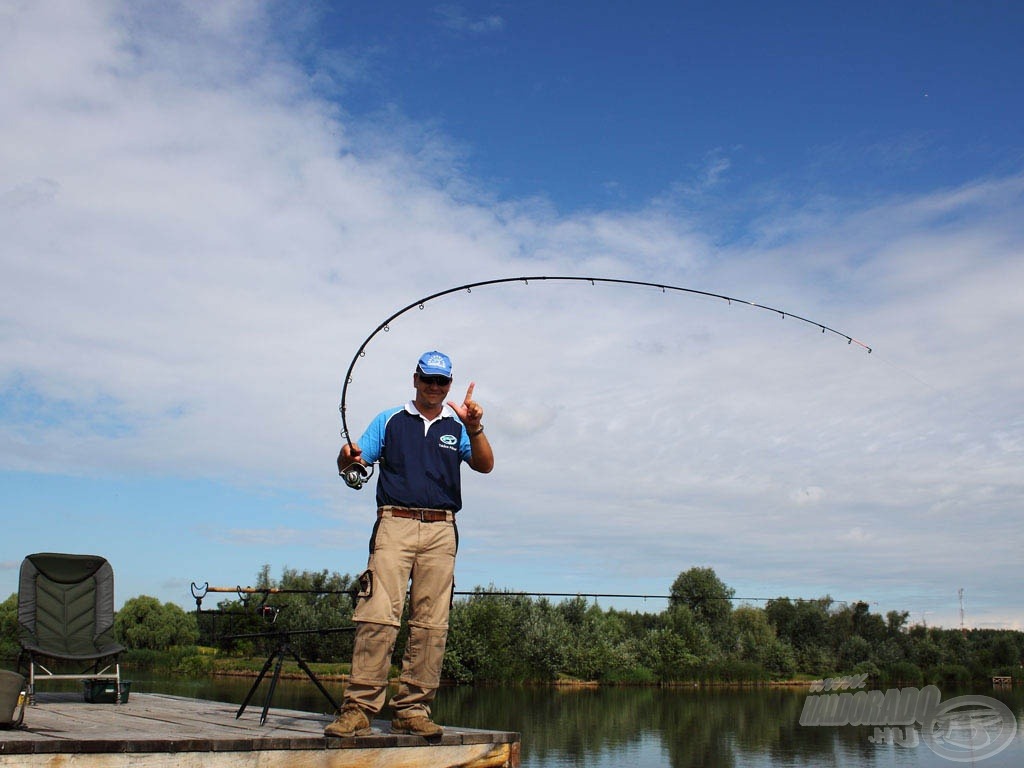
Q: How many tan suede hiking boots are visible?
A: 2